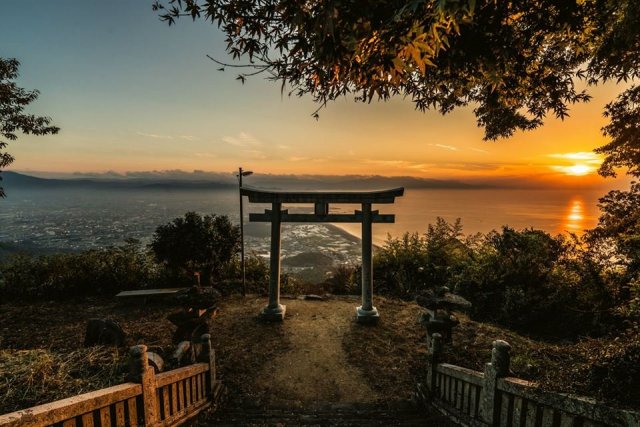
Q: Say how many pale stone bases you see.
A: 2